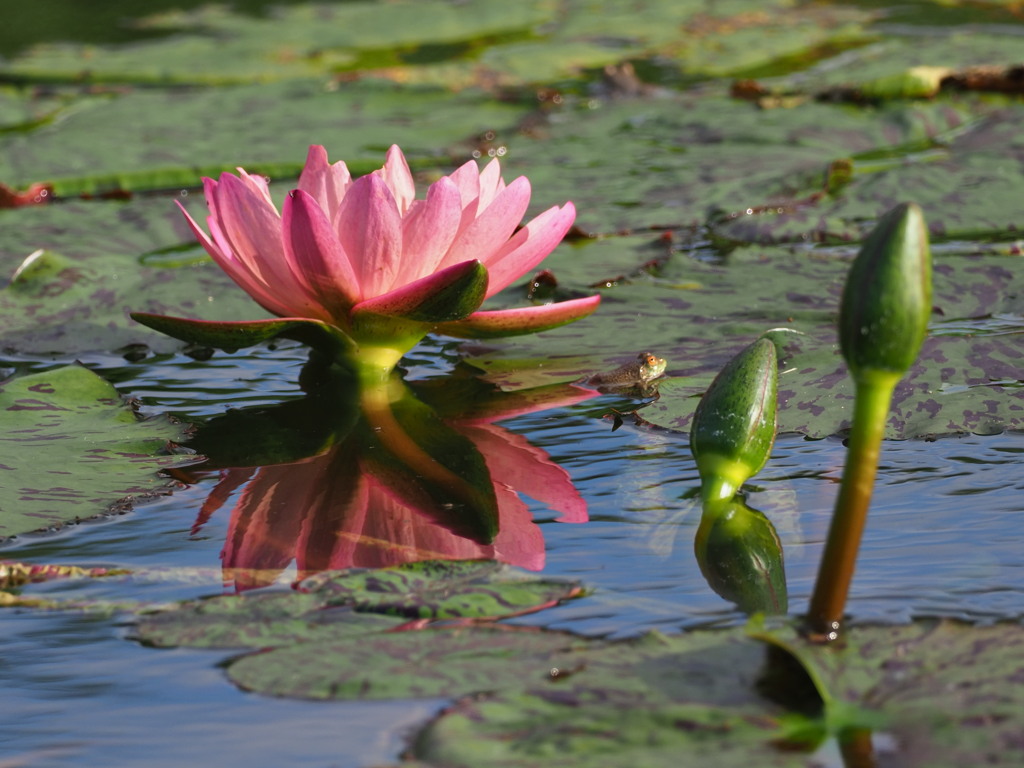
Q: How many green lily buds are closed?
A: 2